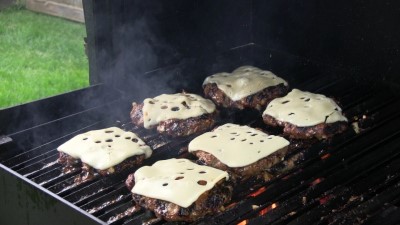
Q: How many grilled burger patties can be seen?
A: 6